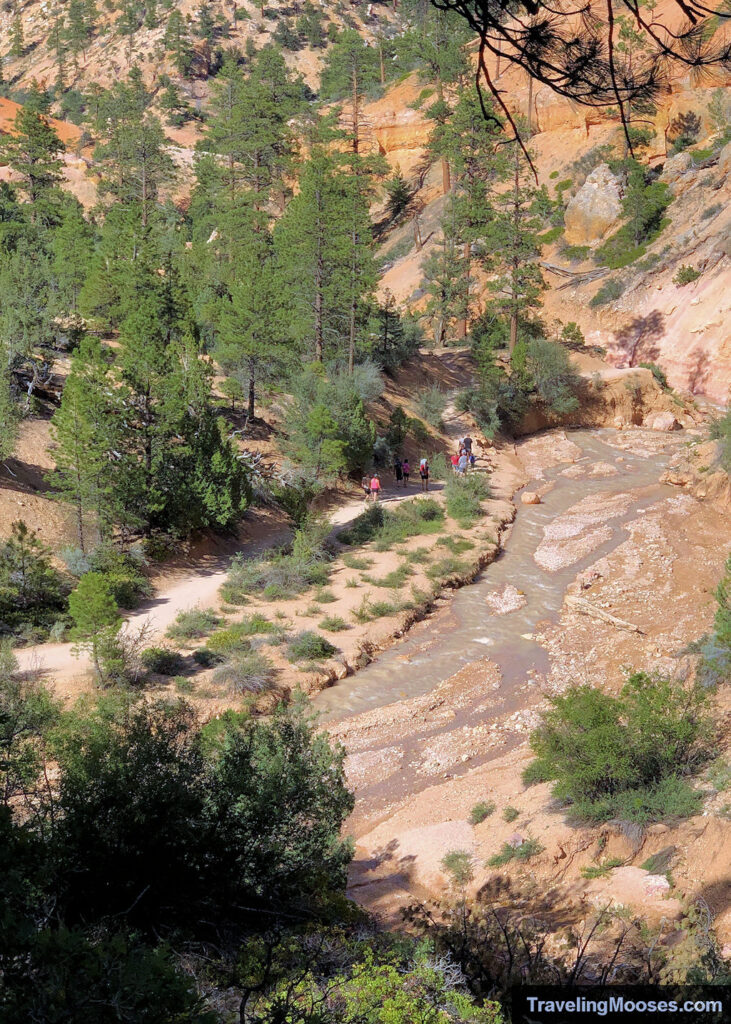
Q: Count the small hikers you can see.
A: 11